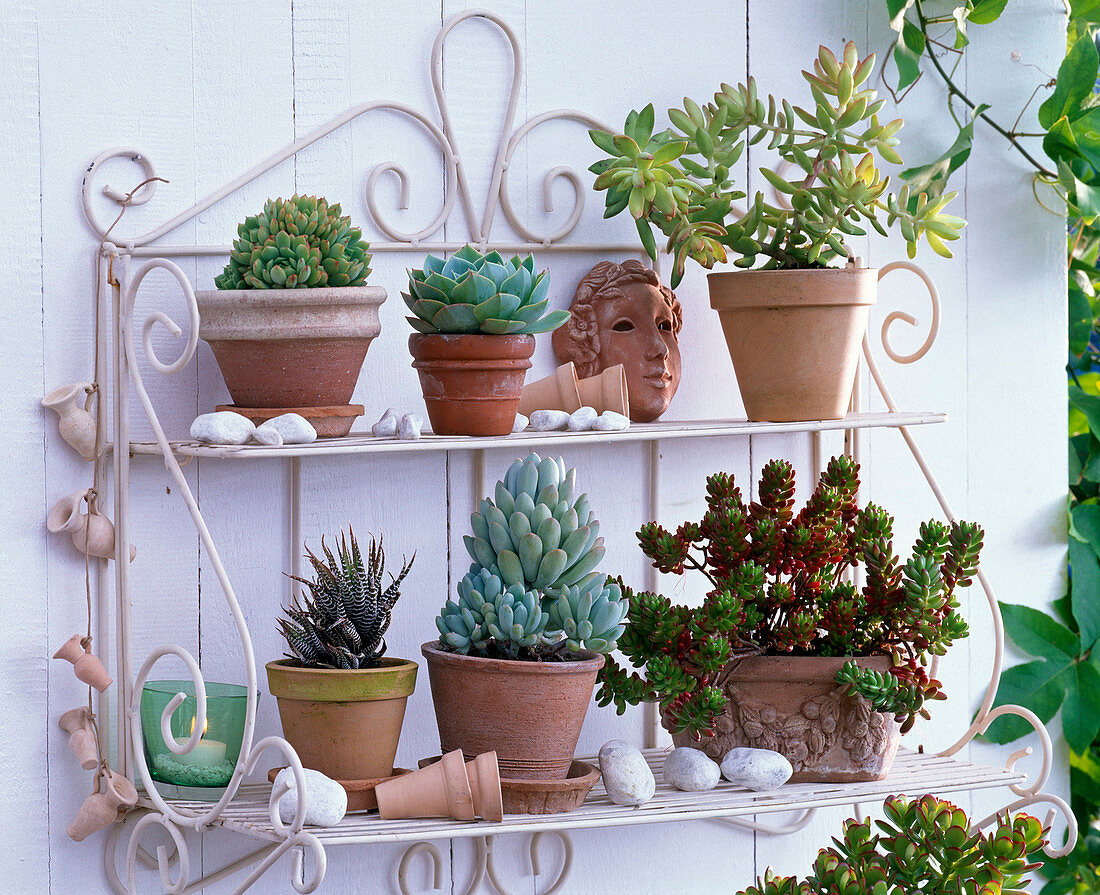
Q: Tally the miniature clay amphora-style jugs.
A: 5